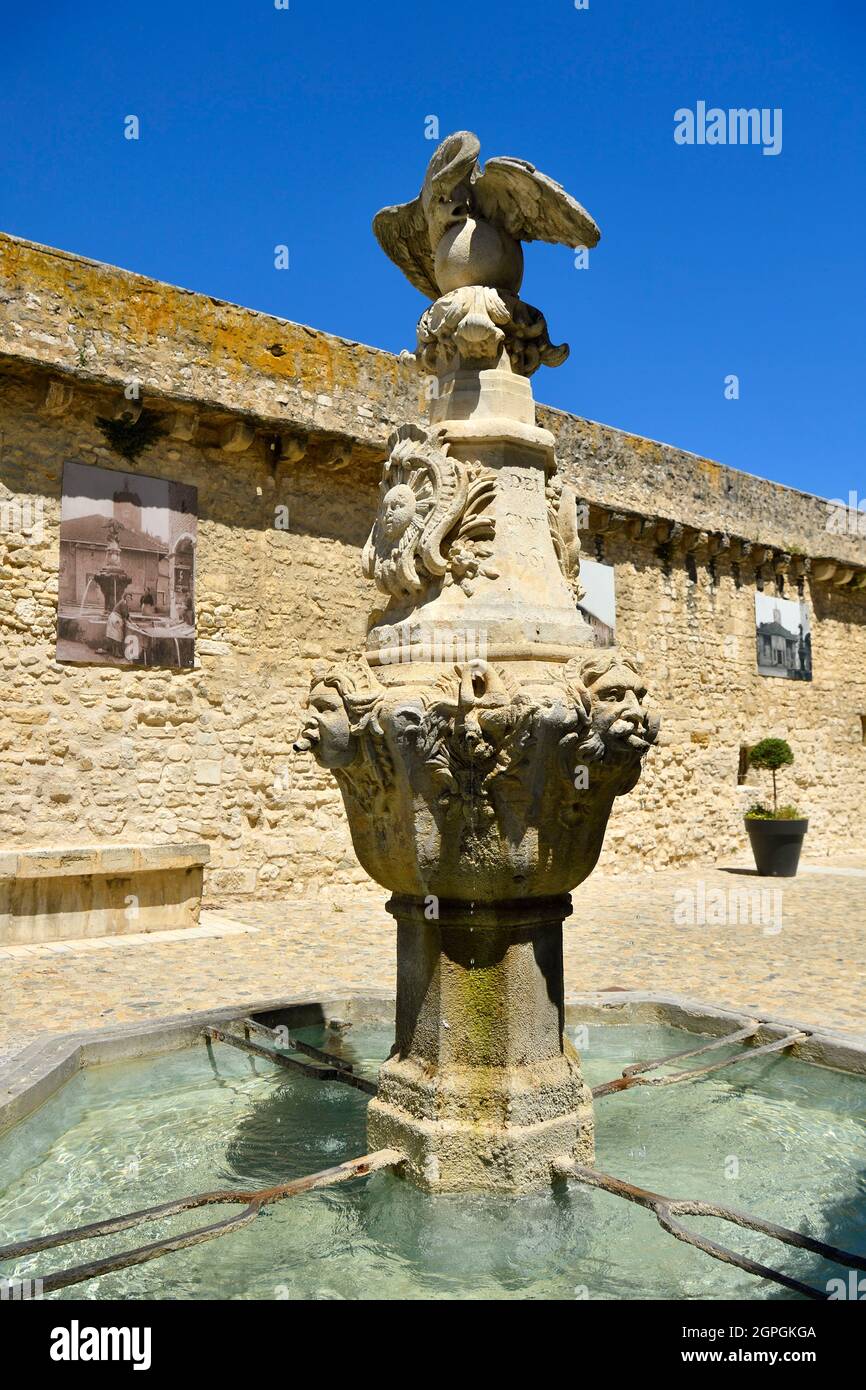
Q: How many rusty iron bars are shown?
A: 4